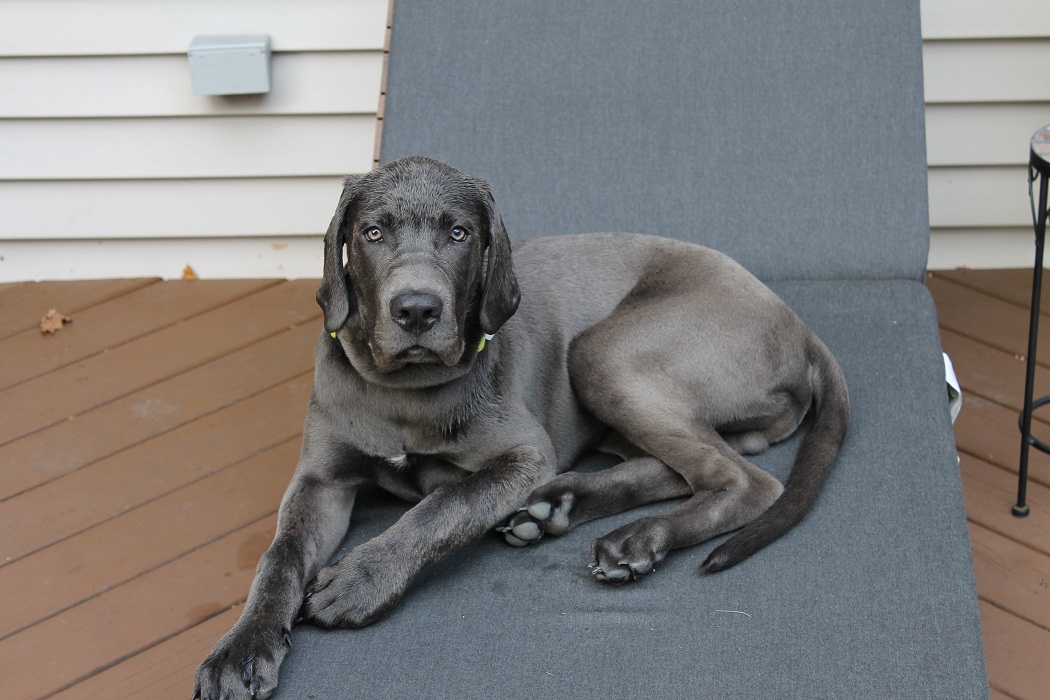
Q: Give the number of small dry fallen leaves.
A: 2